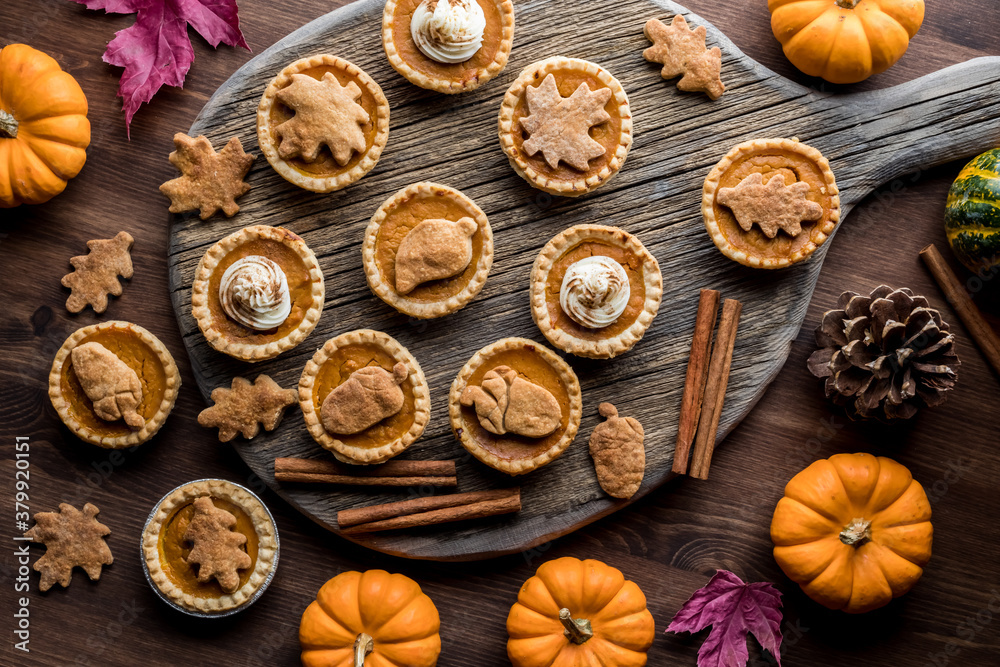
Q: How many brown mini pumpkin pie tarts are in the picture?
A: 11